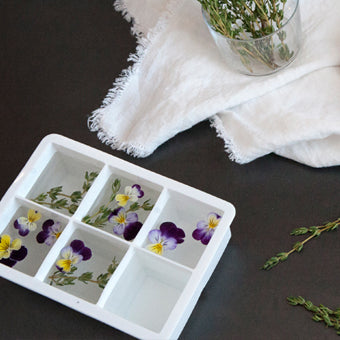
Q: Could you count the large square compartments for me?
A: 6